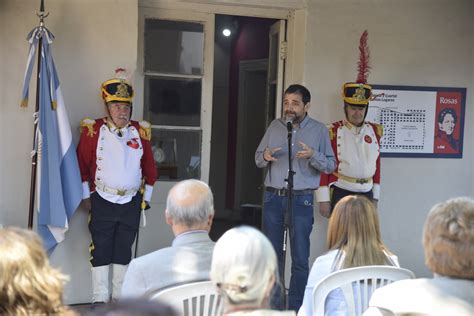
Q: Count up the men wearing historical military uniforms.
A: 2